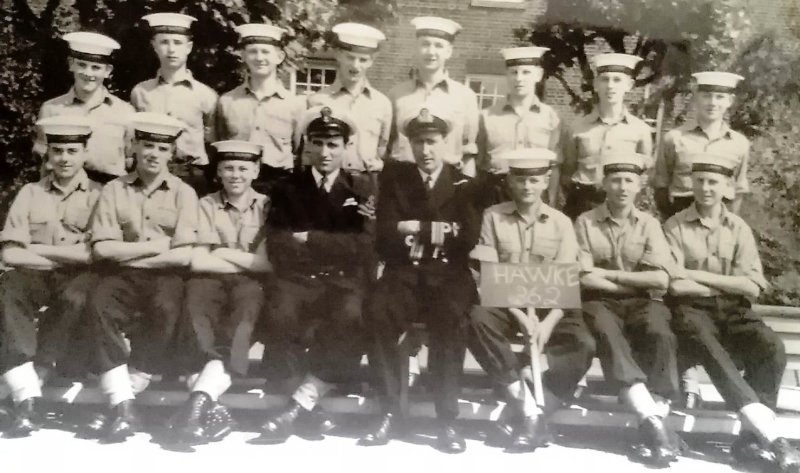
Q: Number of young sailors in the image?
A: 14